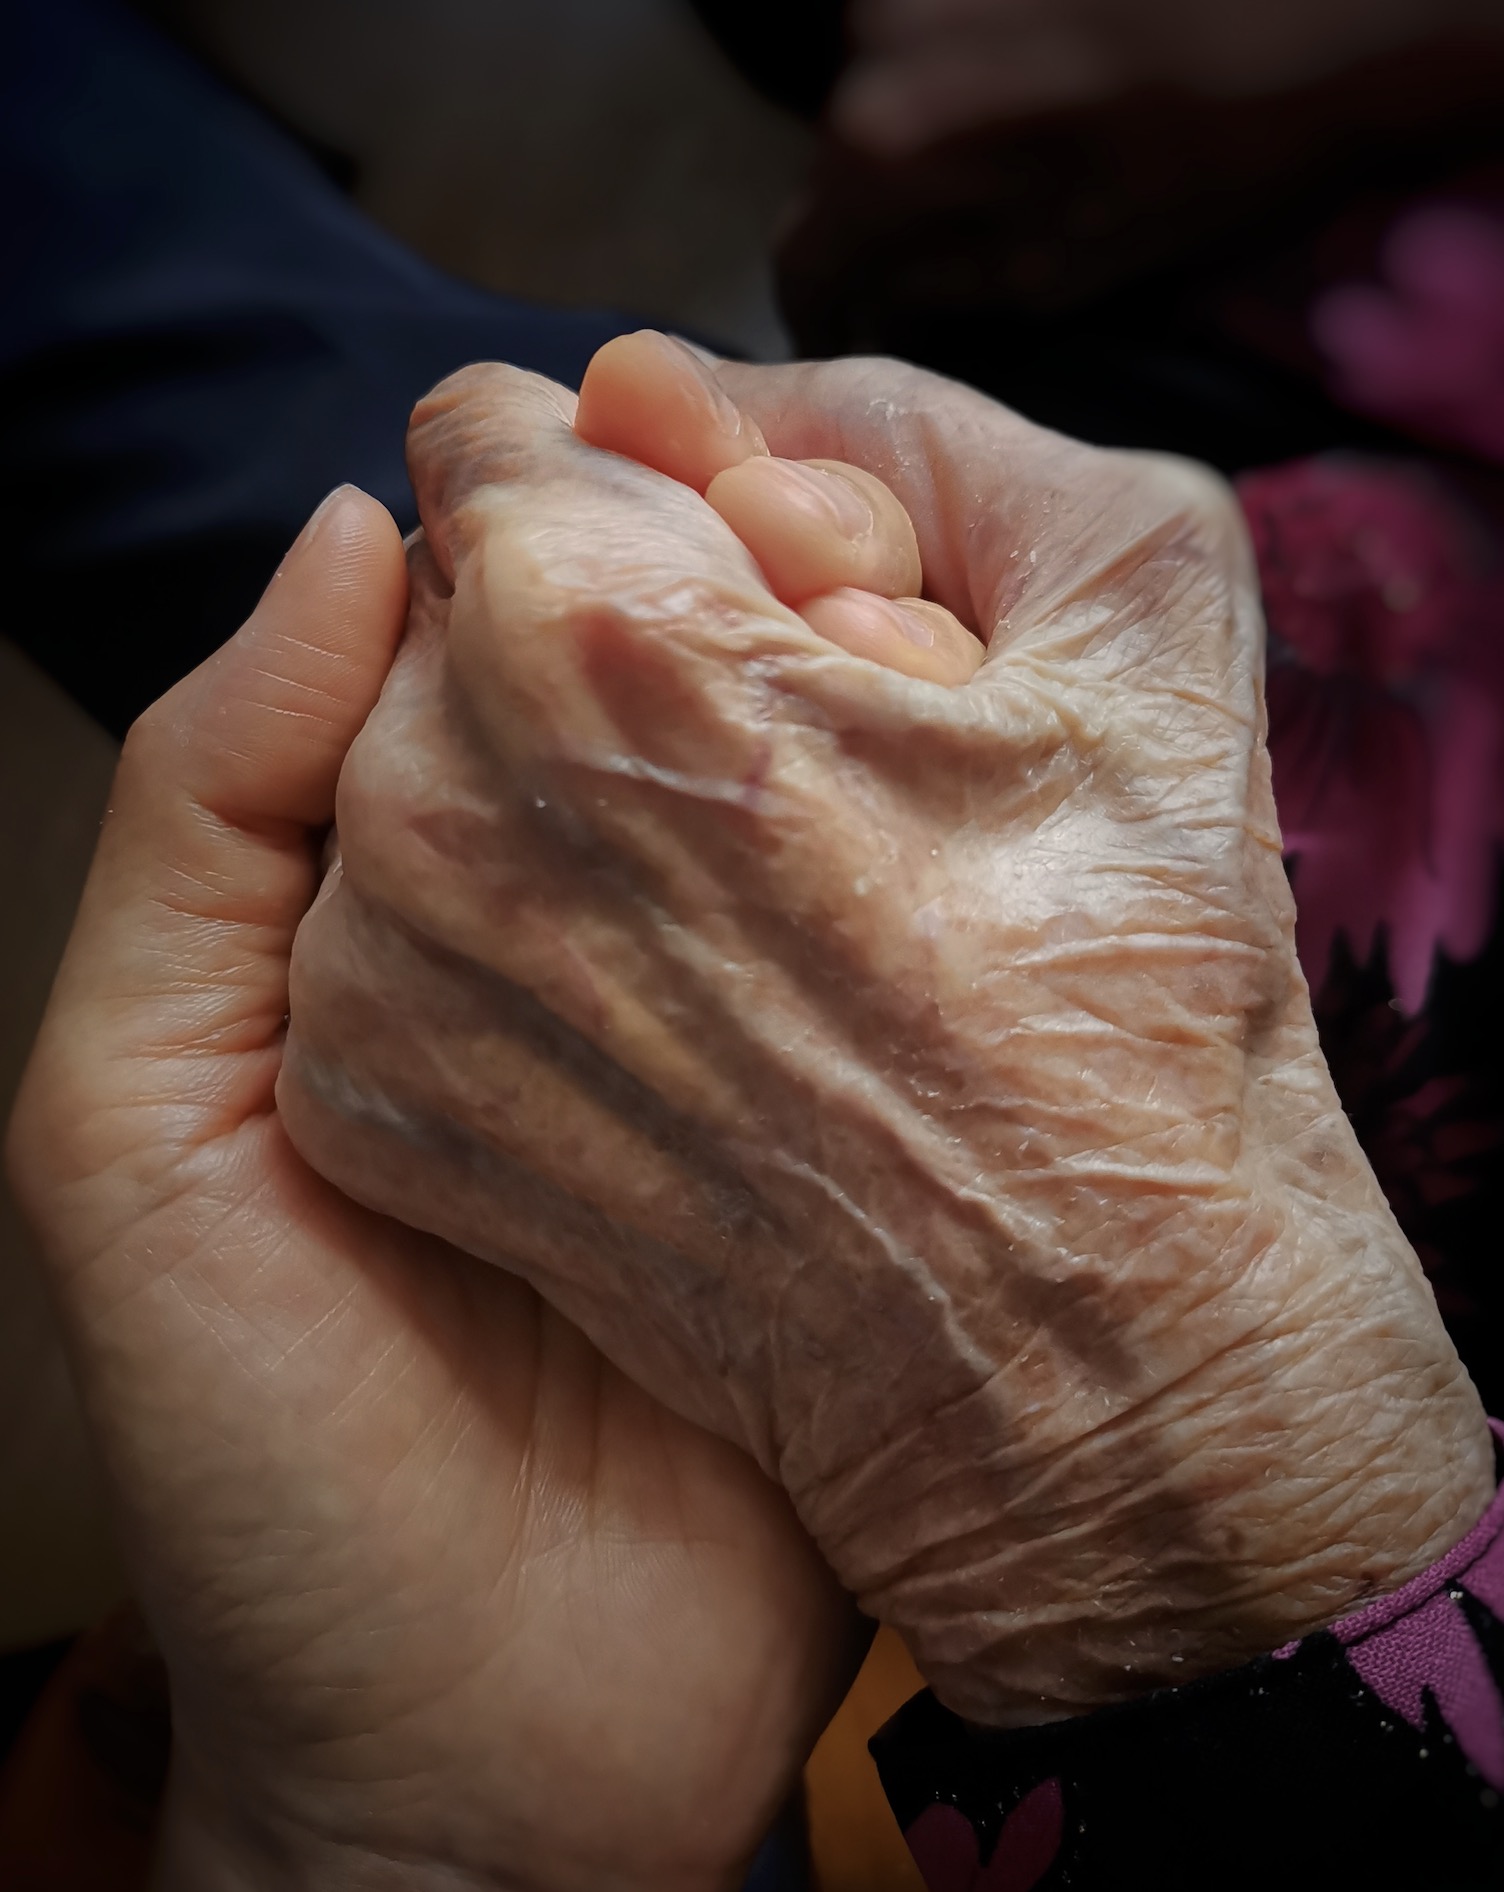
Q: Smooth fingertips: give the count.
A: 4